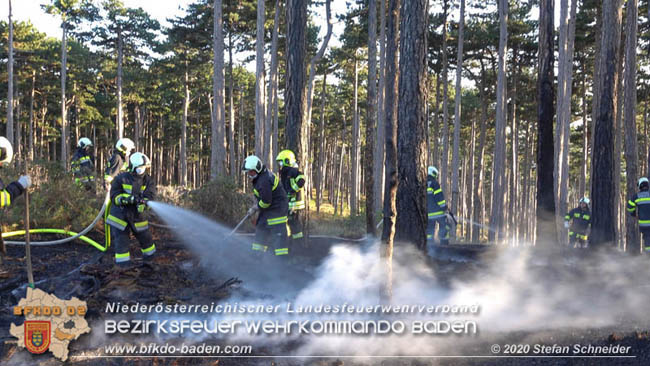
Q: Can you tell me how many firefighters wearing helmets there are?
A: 9